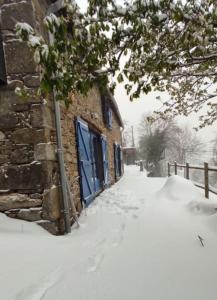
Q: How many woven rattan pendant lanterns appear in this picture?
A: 0